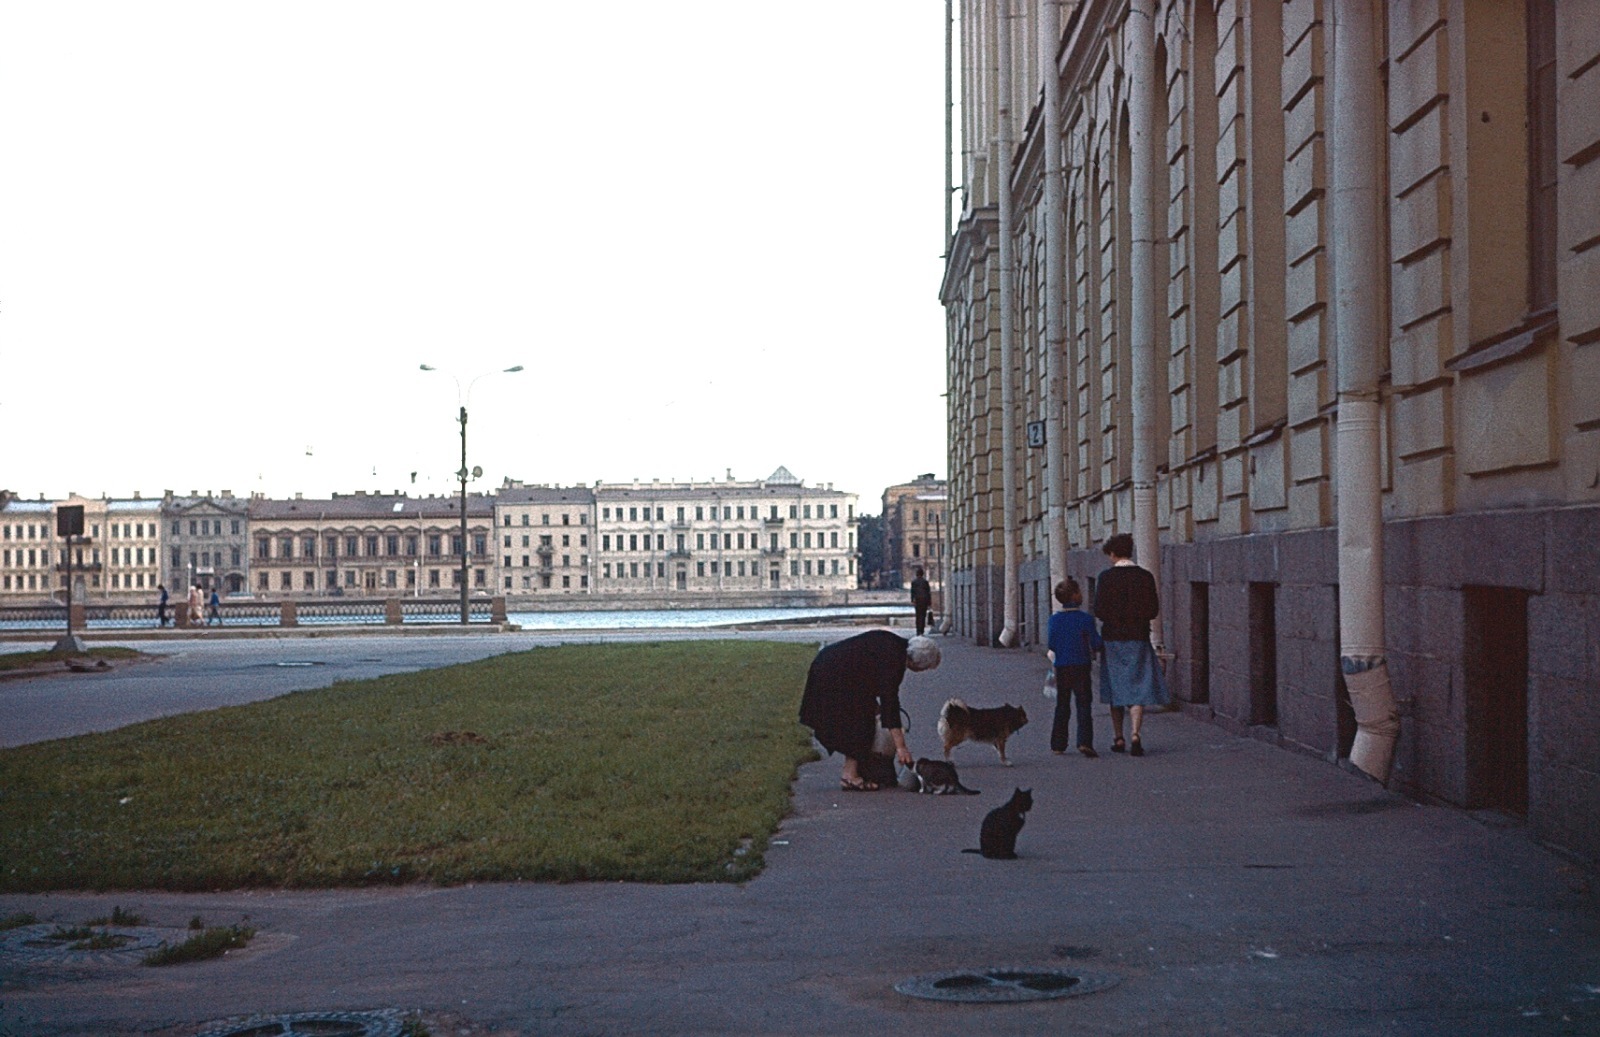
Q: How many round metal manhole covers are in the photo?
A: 3